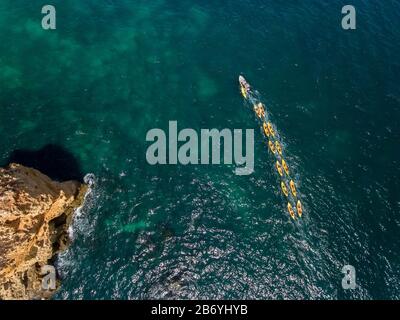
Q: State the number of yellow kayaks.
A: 12